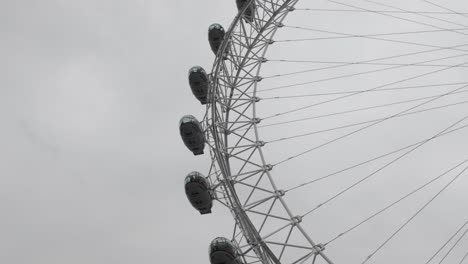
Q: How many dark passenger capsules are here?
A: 6